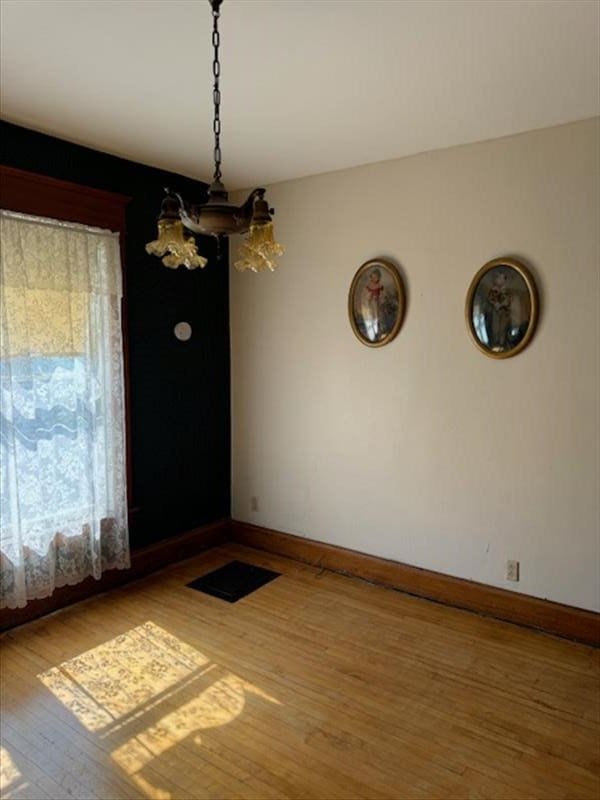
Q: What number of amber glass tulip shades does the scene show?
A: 4